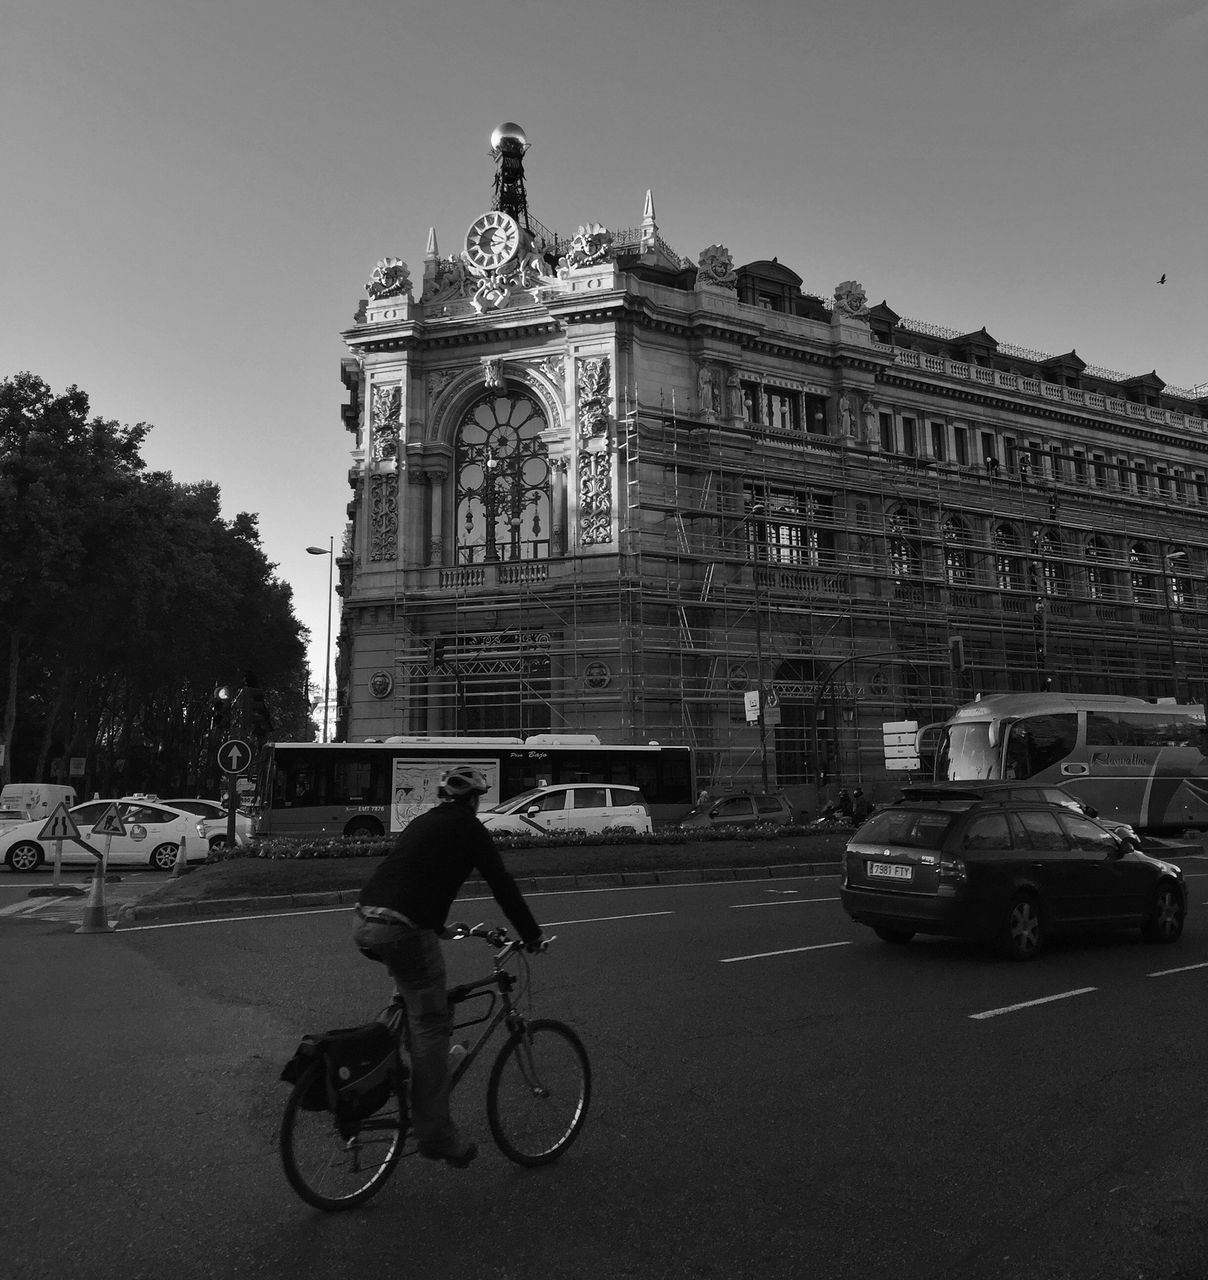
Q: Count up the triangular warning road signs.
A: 2